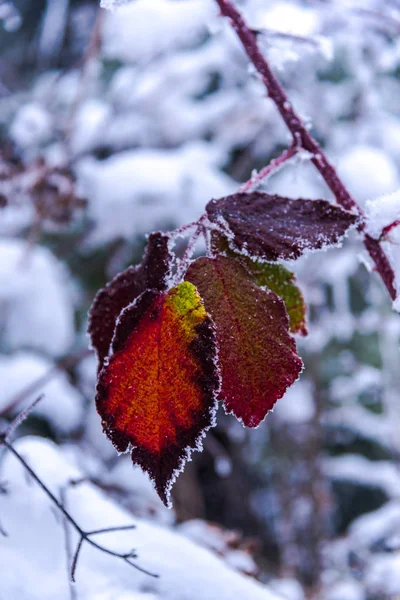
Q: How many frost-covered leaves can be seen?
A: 5